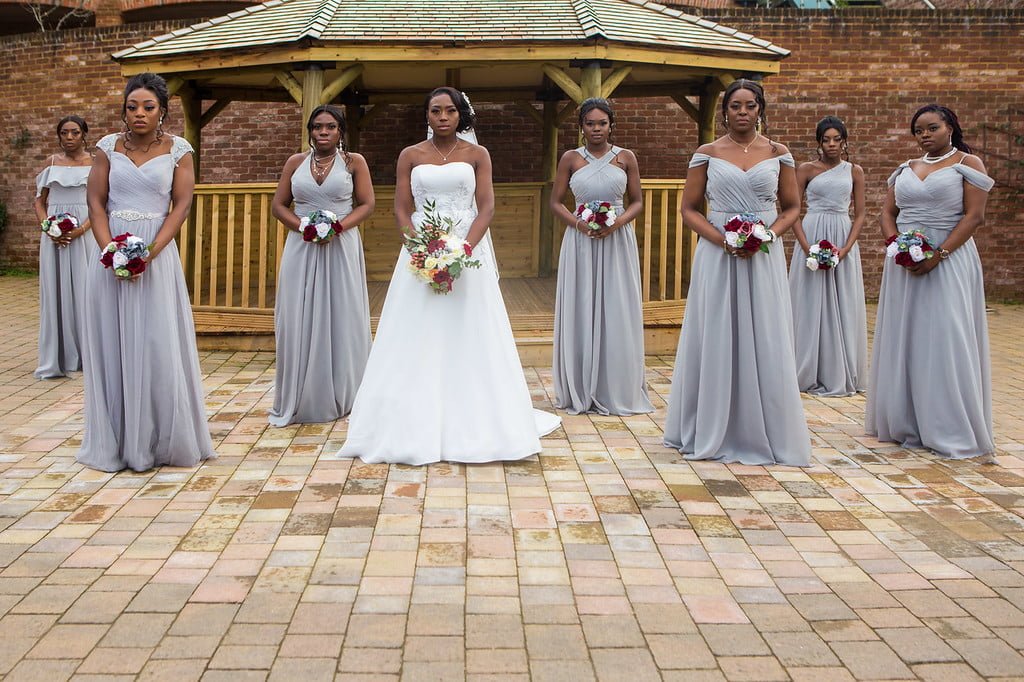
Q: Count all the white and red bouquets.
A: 7